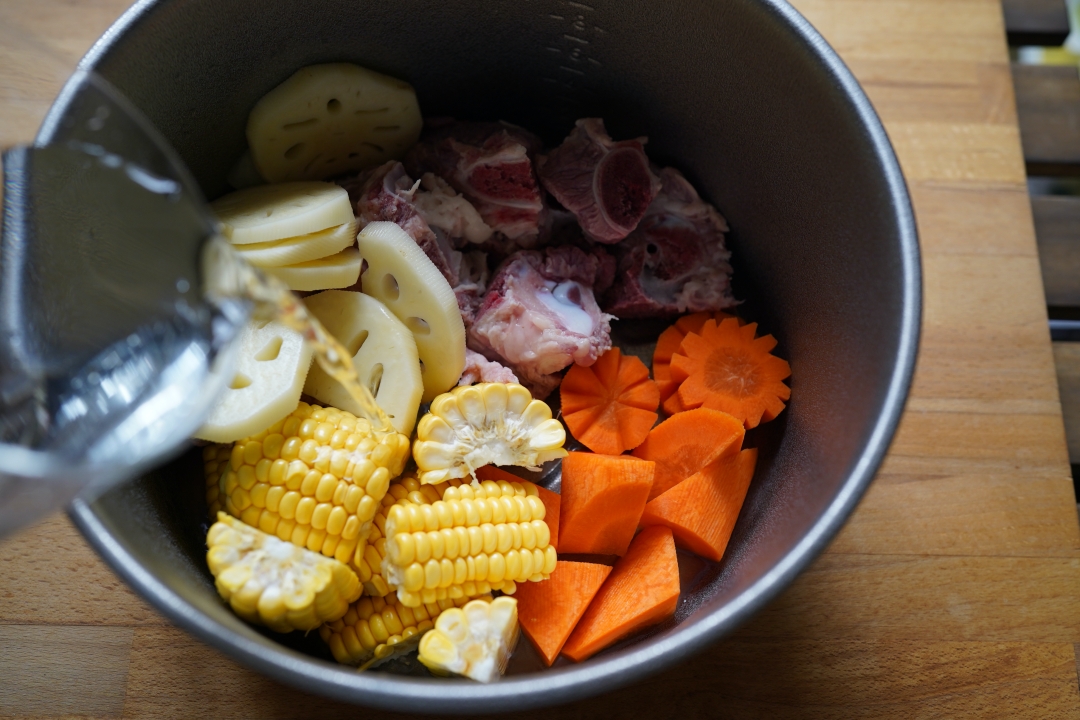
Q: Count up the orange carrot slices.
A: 9